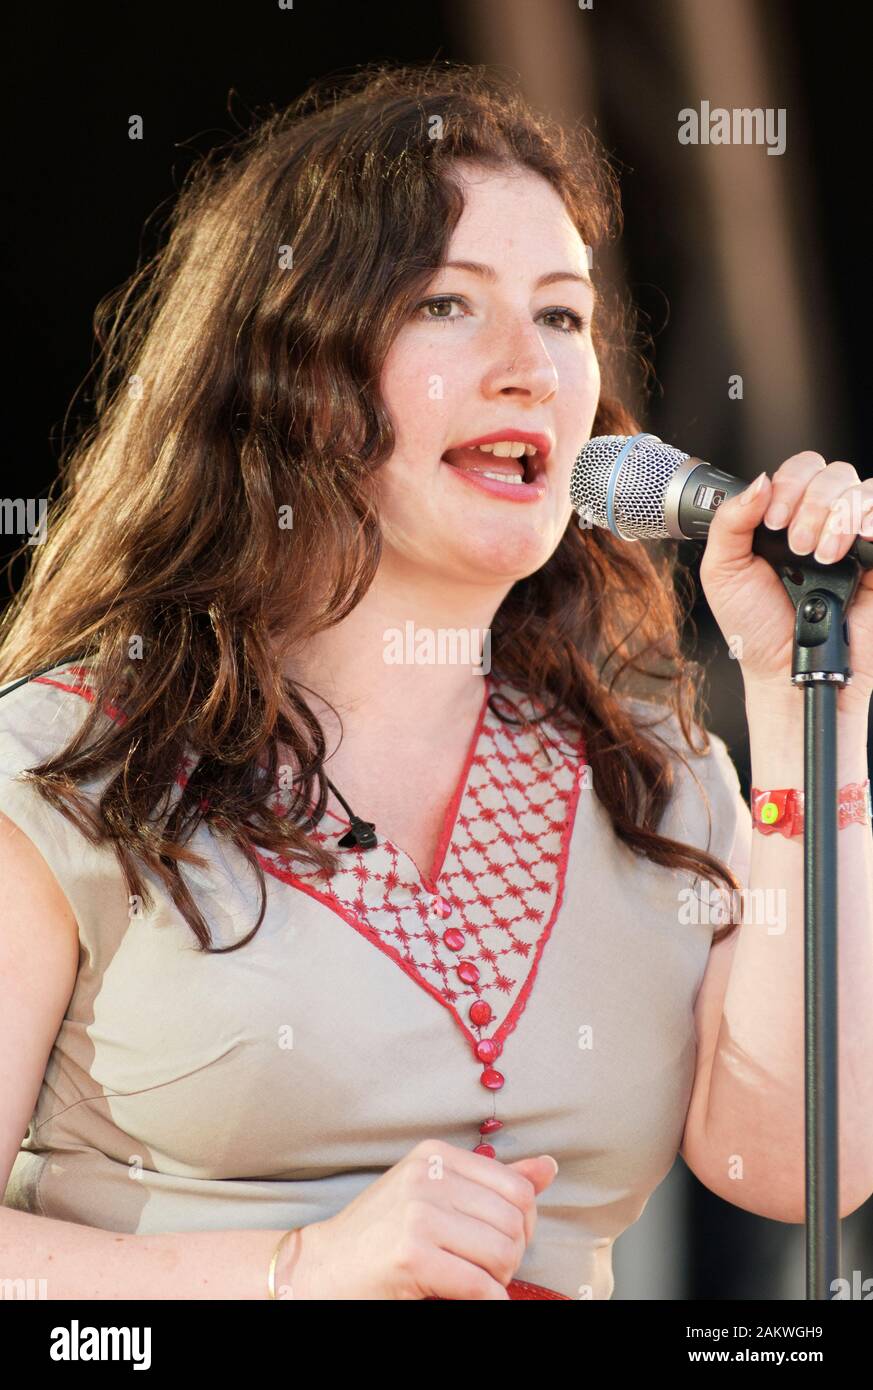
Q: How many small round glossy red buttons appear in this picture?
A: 8